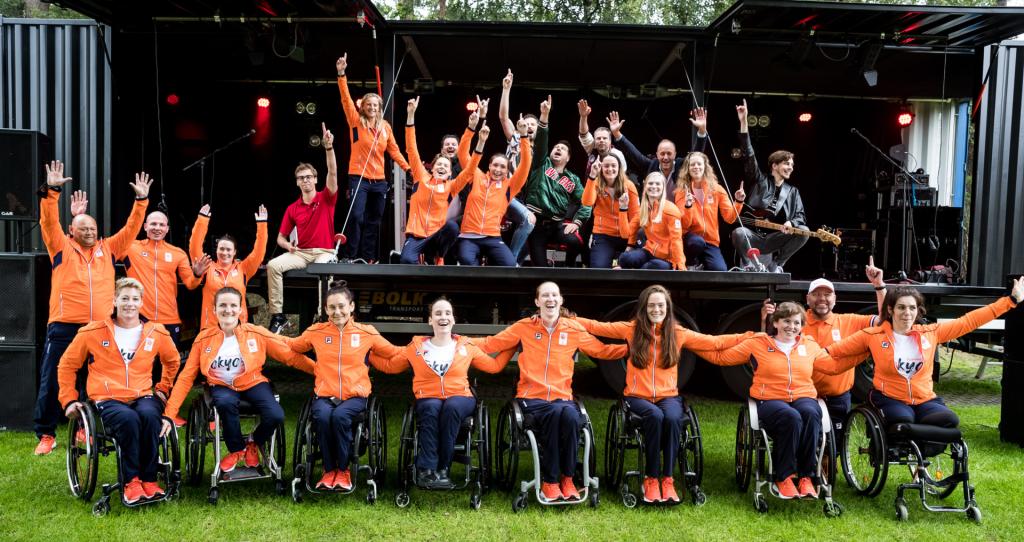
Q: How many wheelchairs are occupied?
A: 8